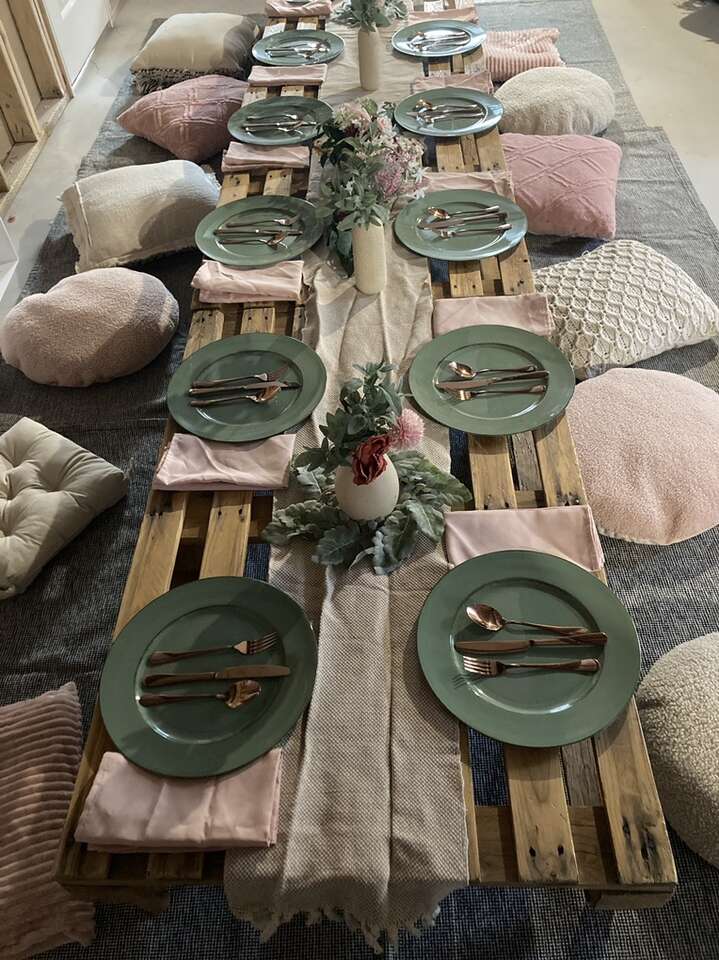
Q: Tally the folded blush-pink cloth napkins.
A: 11